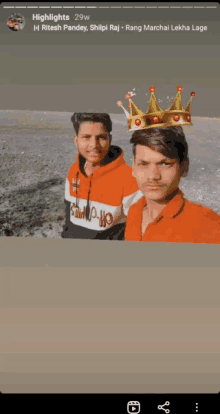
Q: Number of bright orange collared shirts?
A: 1